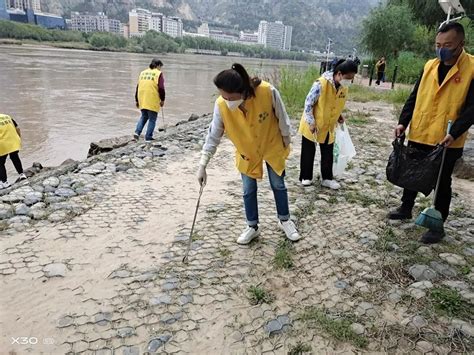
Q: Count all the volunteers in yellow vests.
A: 5